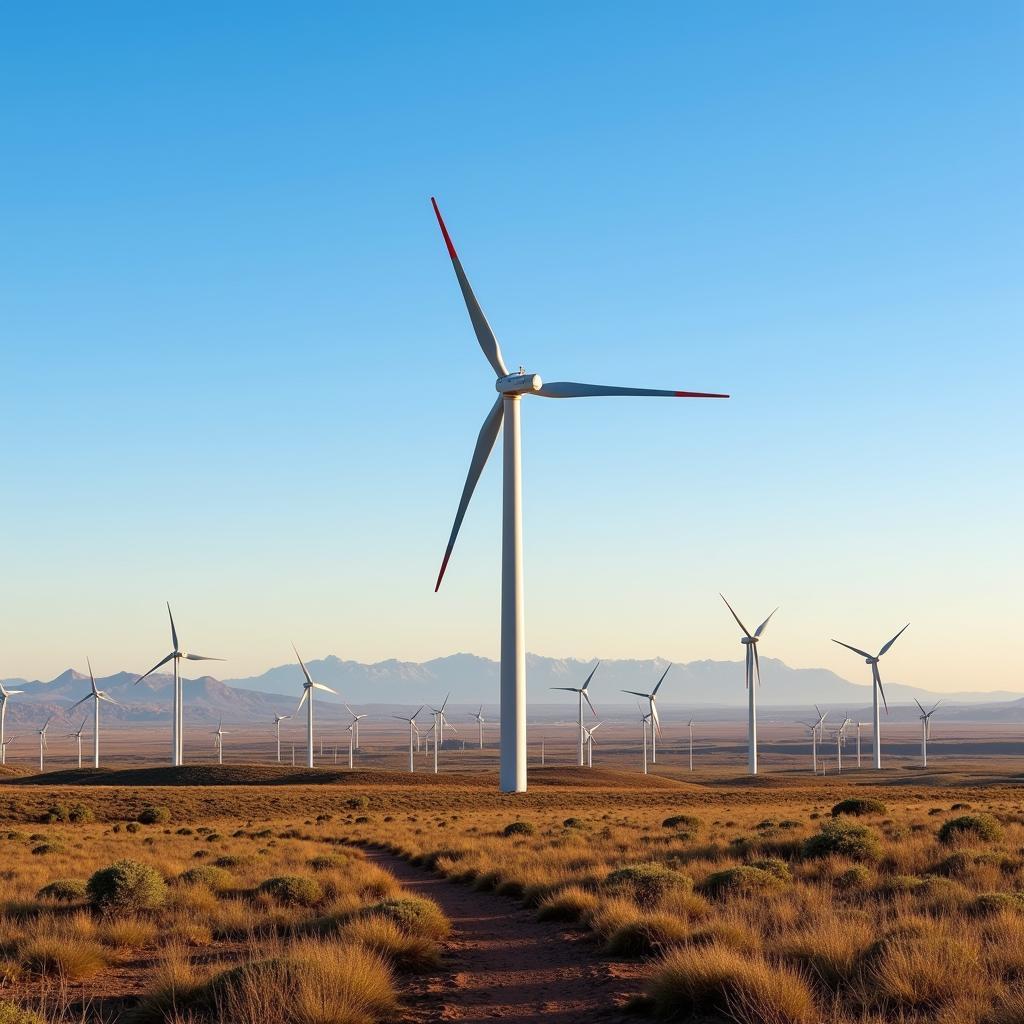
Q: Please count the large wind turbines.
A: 1